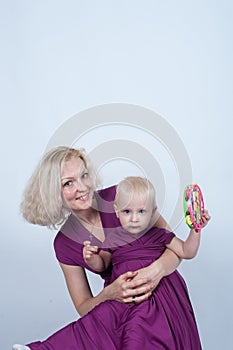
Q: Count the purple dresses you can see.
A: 2